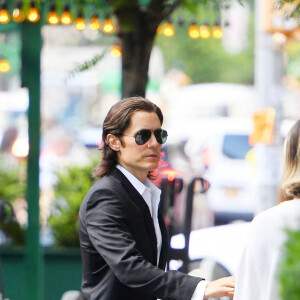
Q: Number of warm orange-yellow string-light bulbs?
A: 14